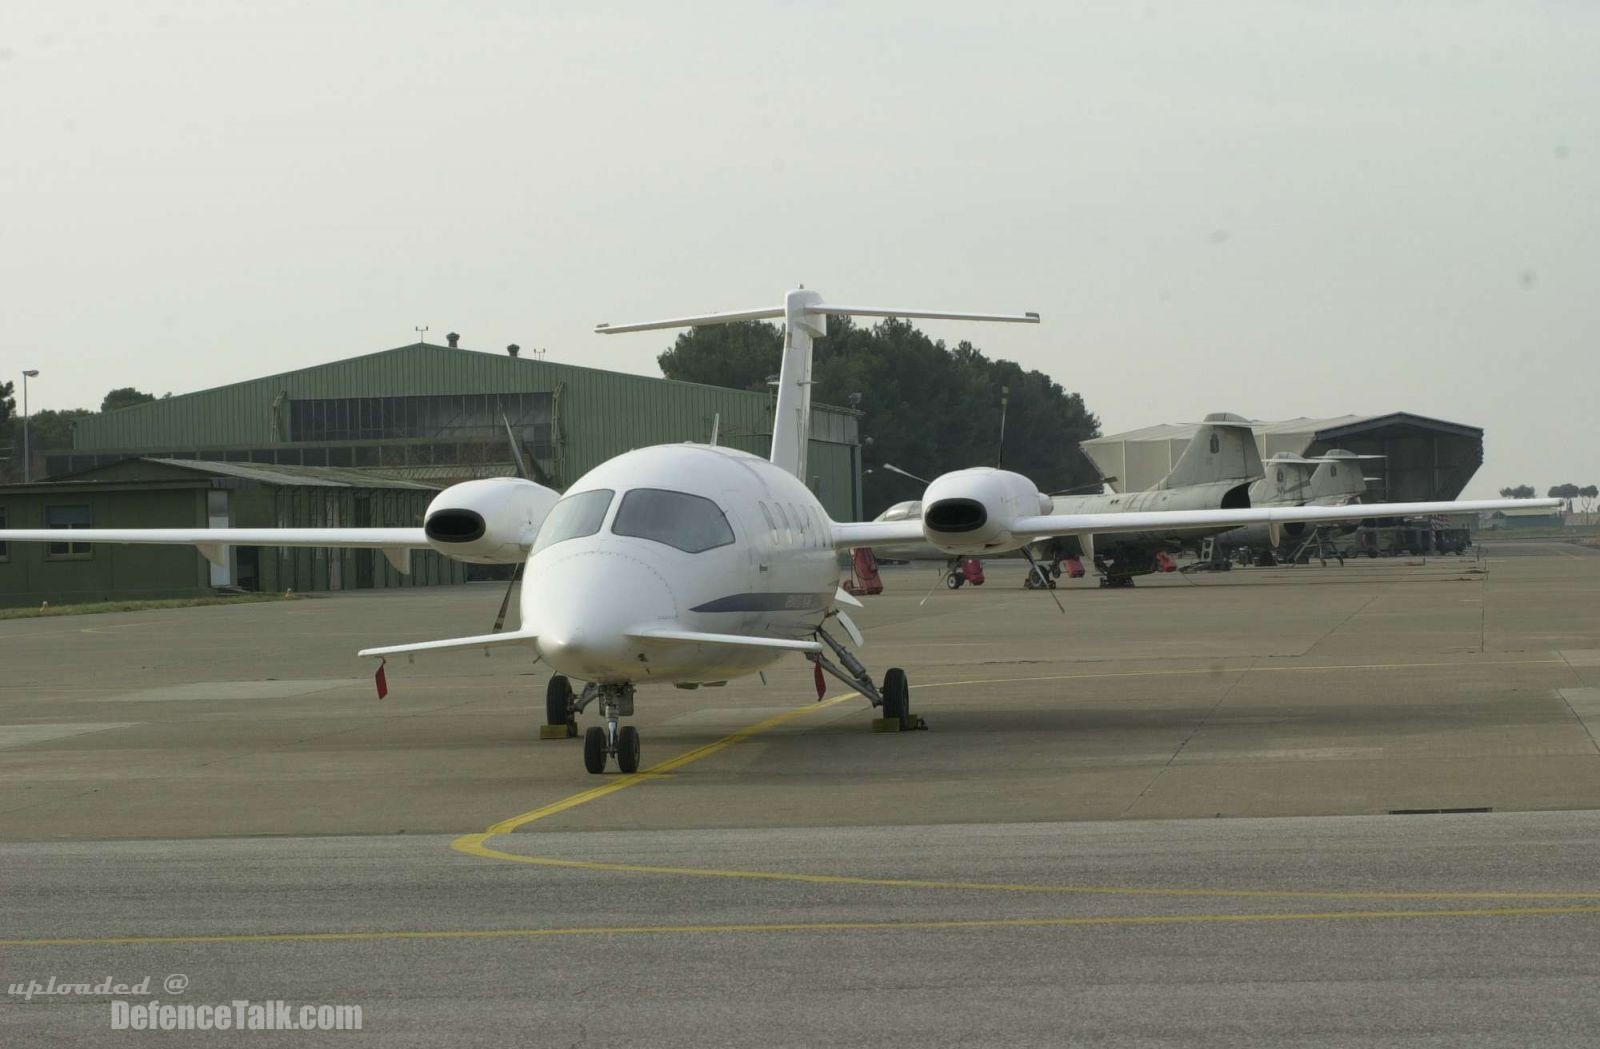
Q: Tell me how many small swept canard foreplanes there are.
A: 2